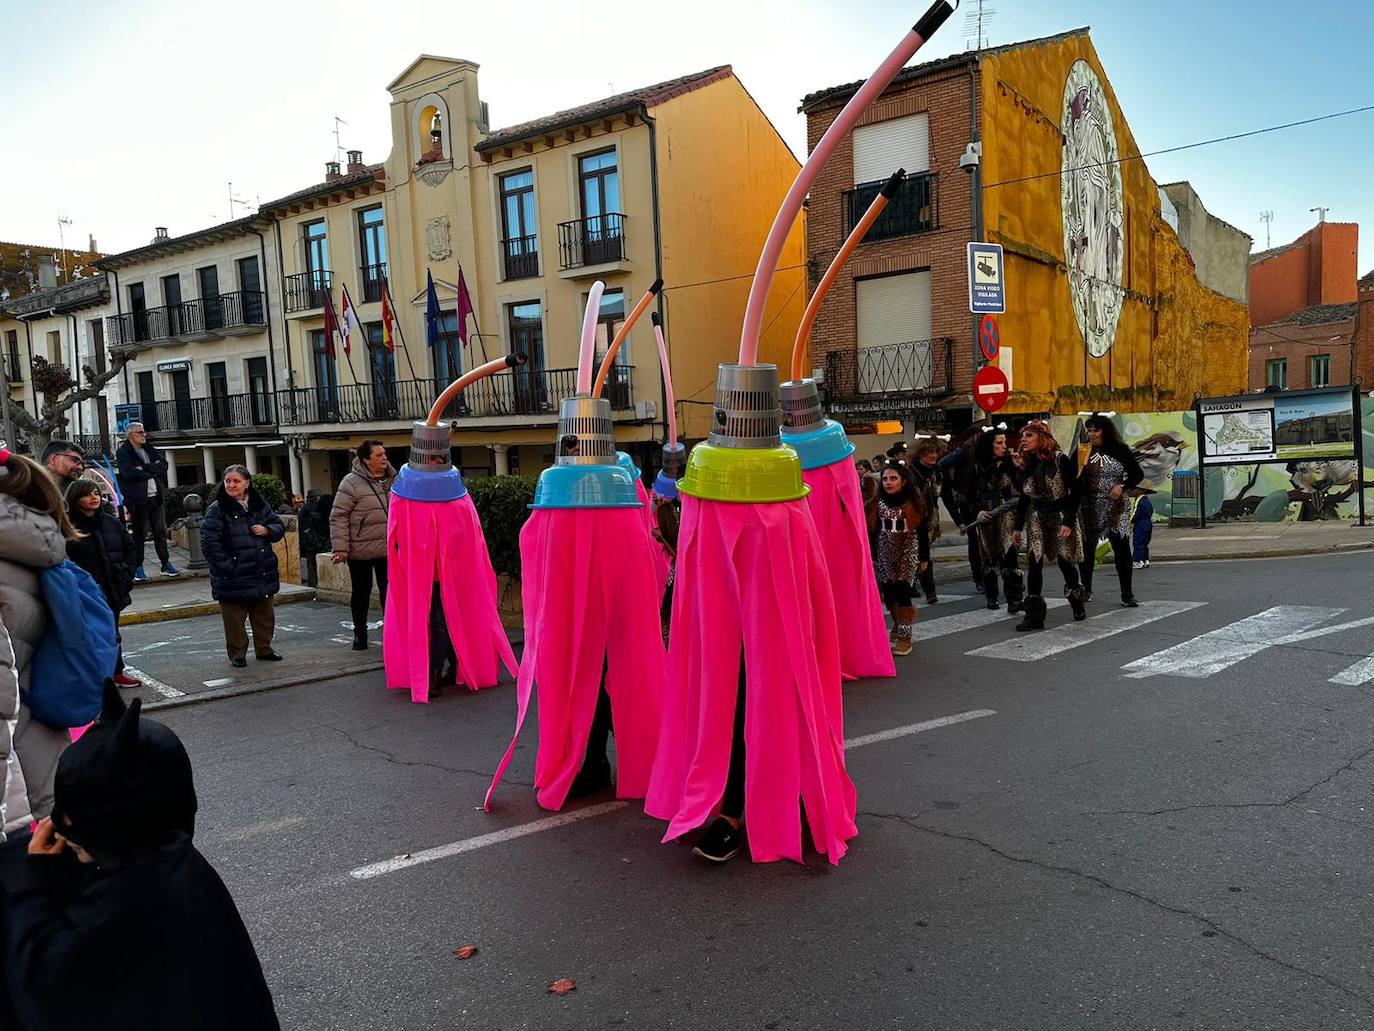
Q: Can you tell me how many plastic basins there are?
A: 6